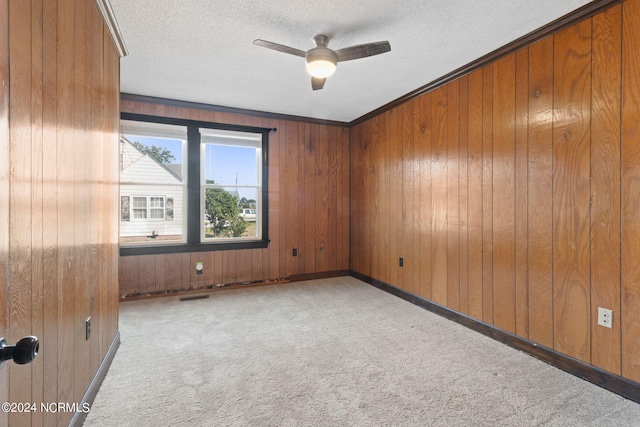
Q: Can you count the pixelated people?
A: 0